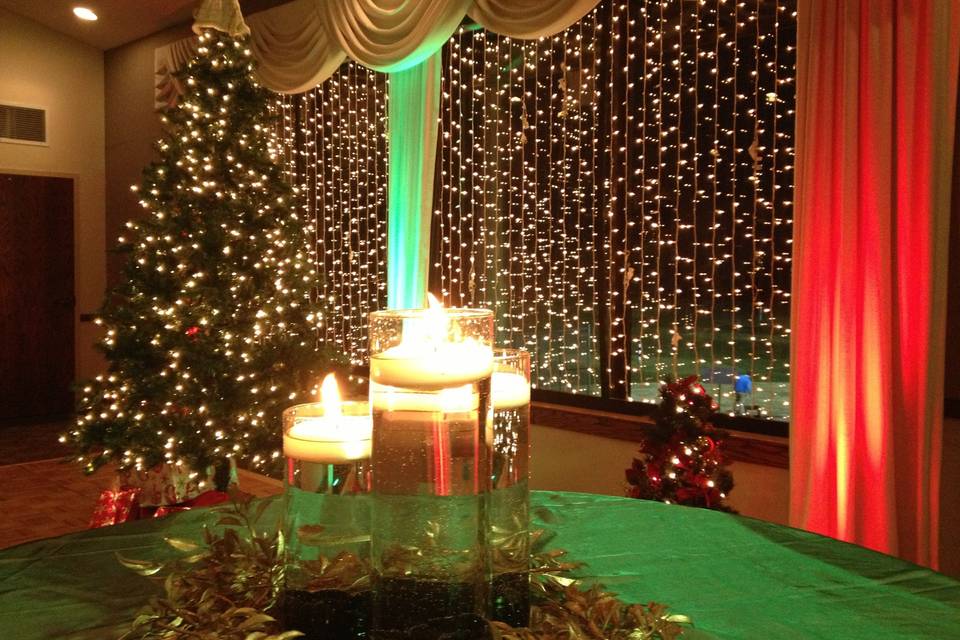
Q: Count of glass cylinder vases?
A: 3